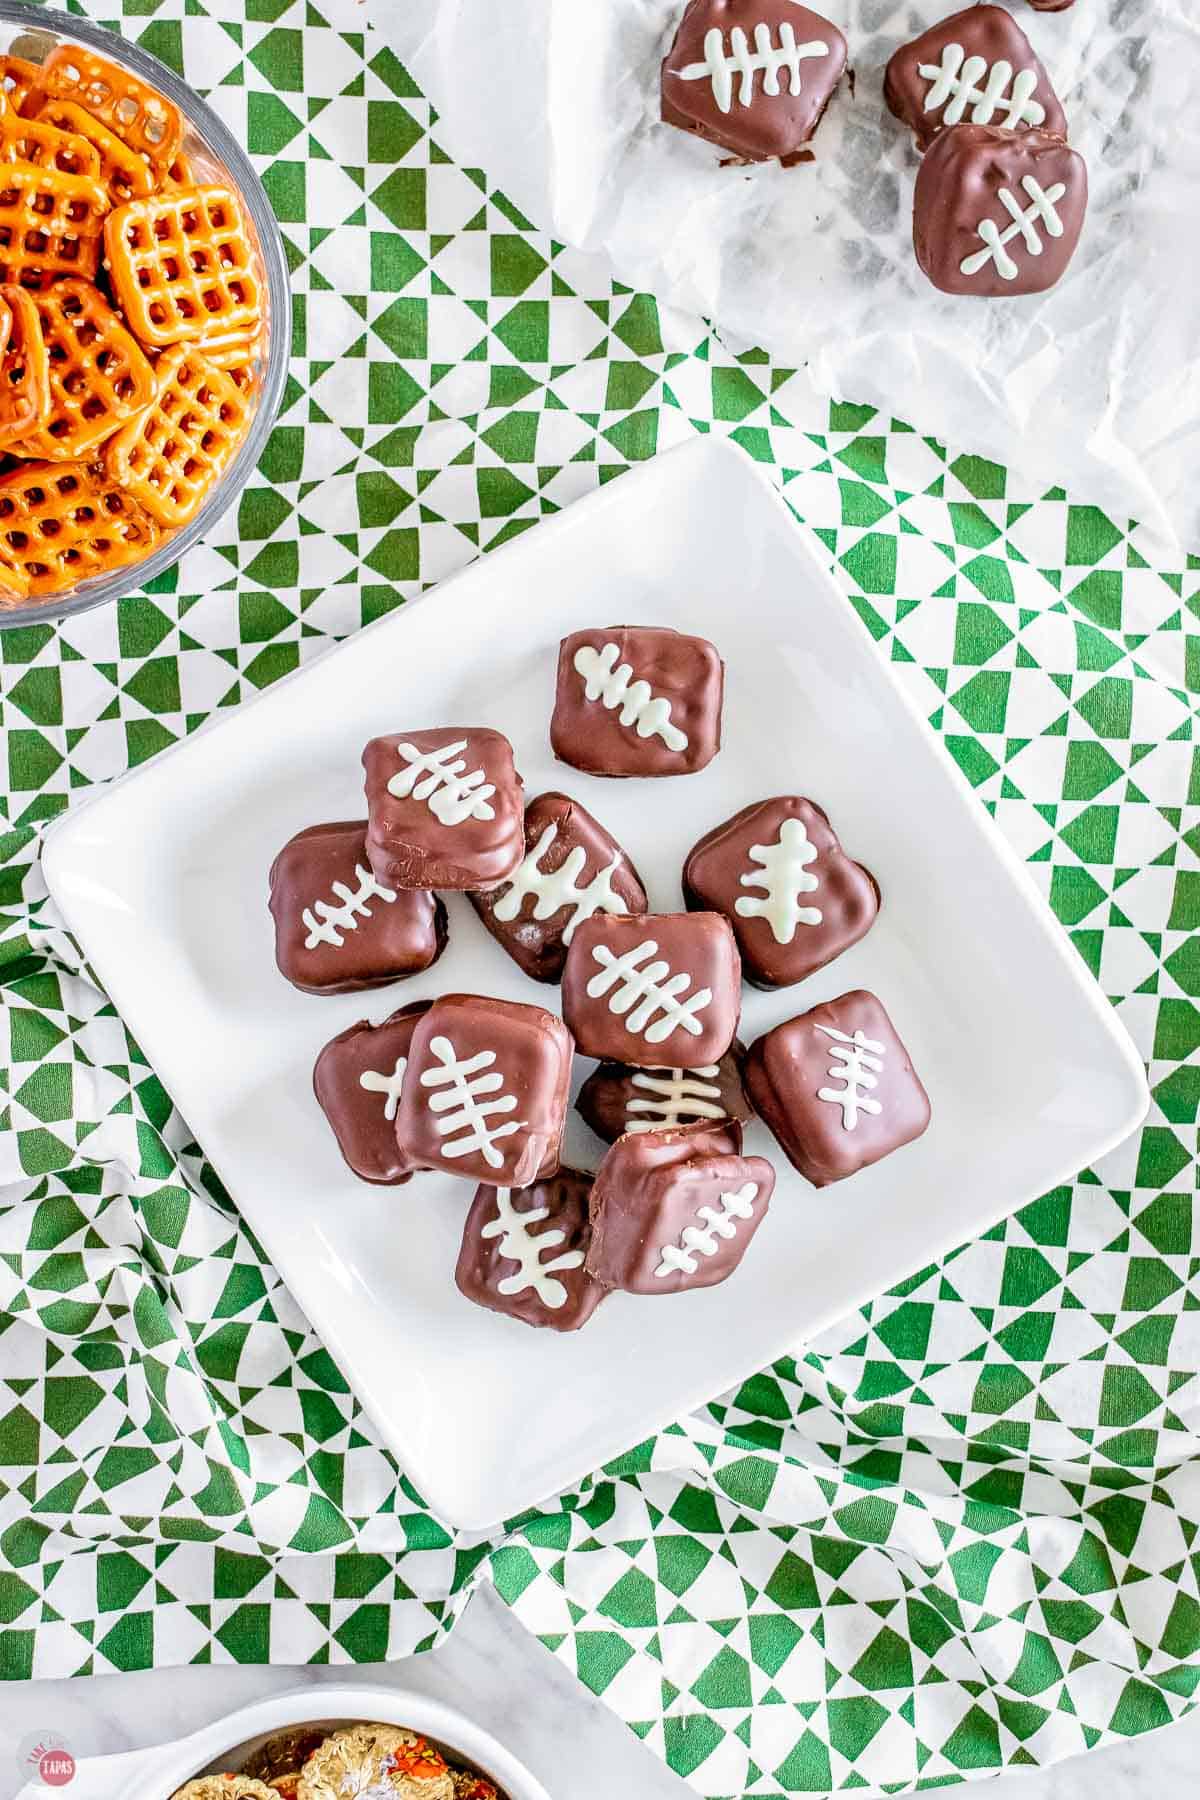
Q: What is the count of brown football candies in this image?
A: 15